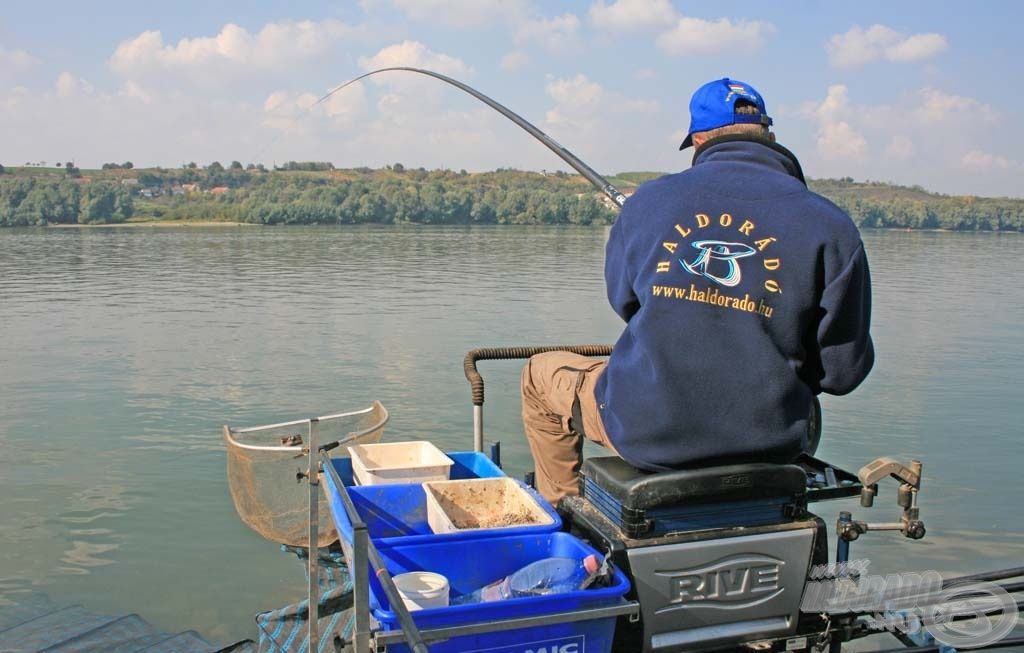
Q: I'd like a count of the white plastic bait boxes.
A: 2